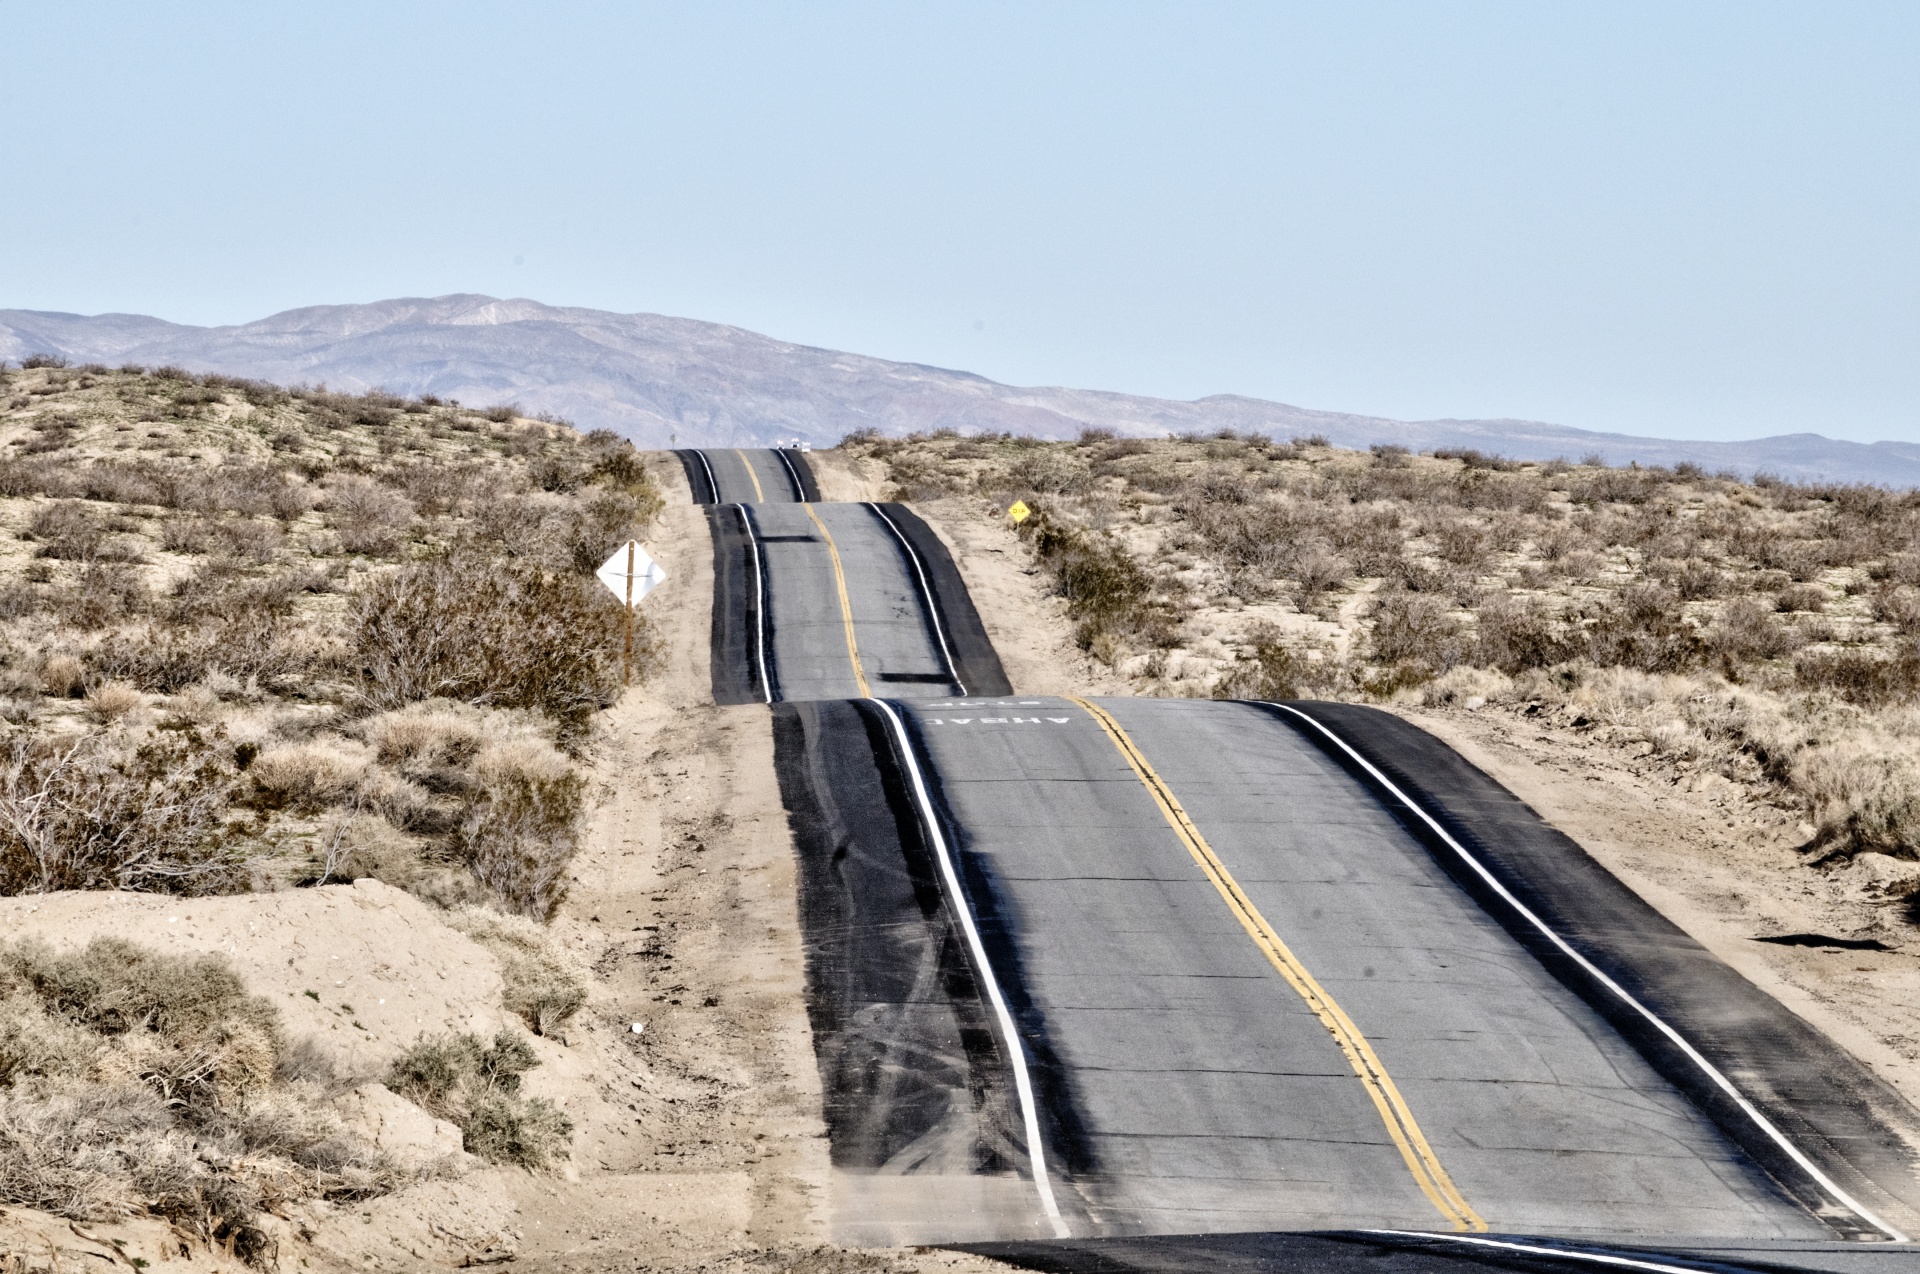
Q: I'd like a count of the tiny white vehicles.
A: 3